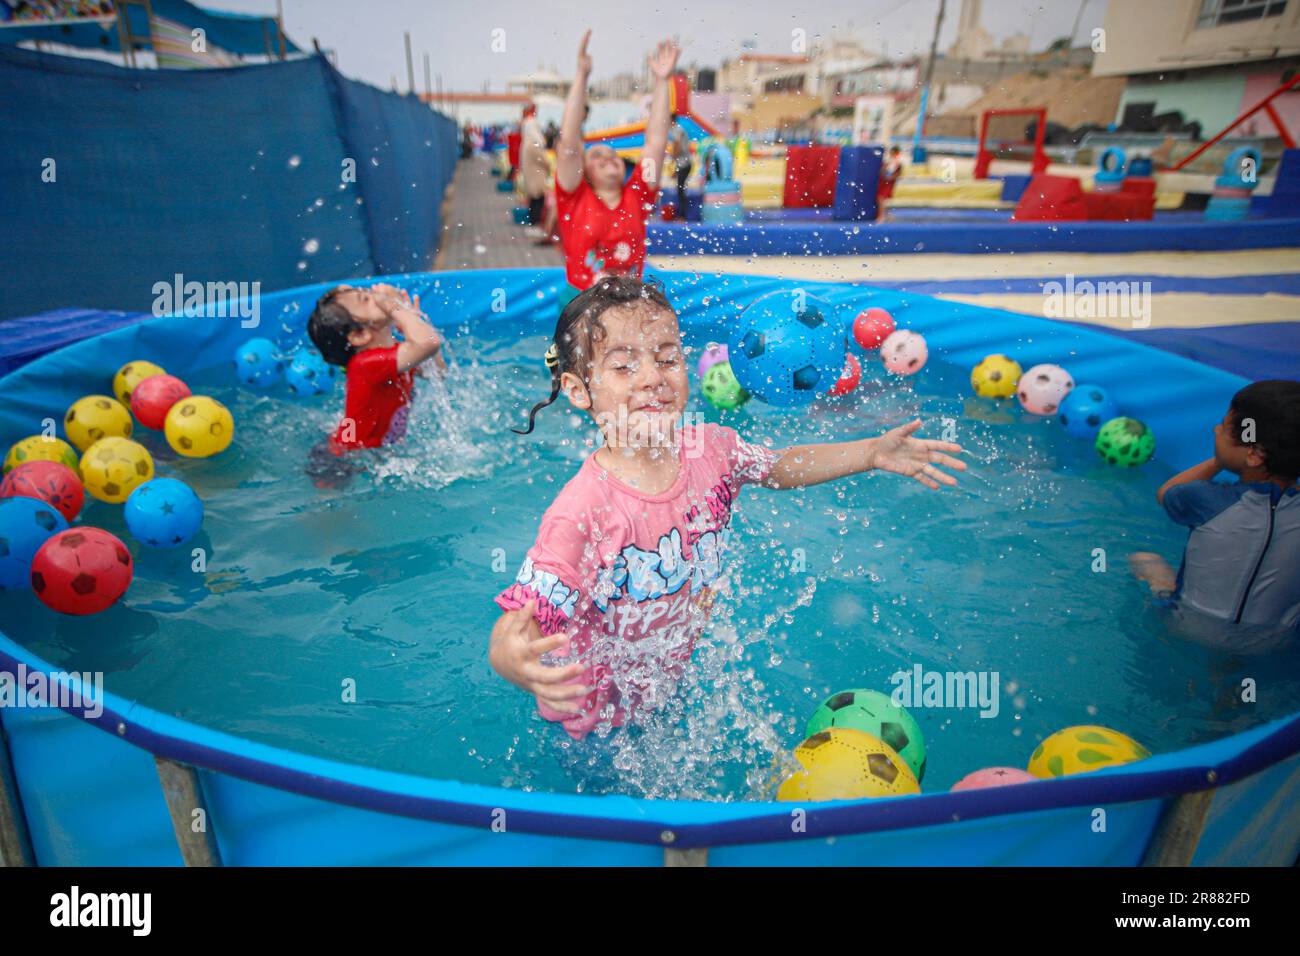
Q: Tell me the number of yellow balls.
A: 8